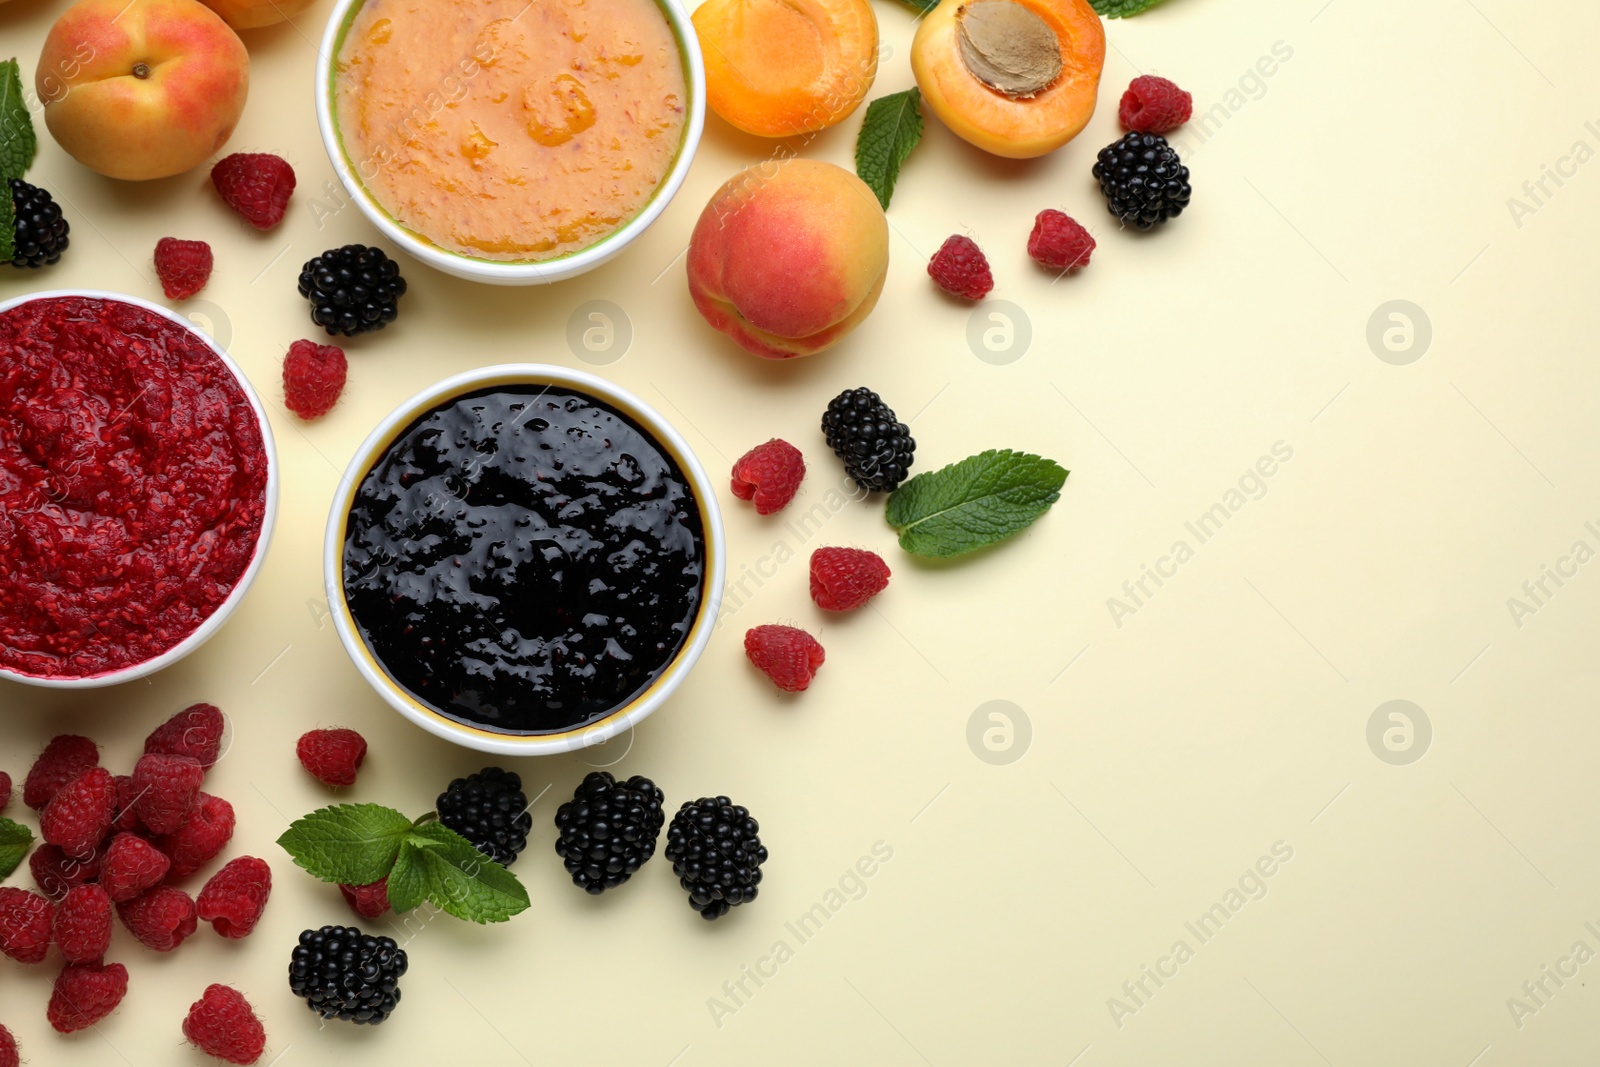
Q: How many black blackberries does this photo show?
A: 8